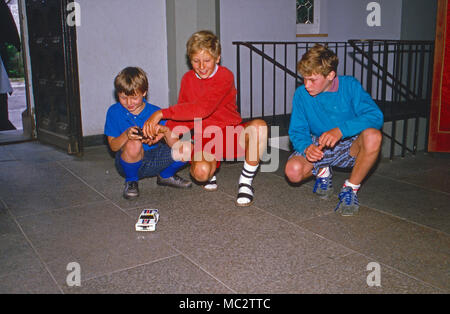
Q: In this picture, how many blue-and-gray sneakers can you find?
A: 2